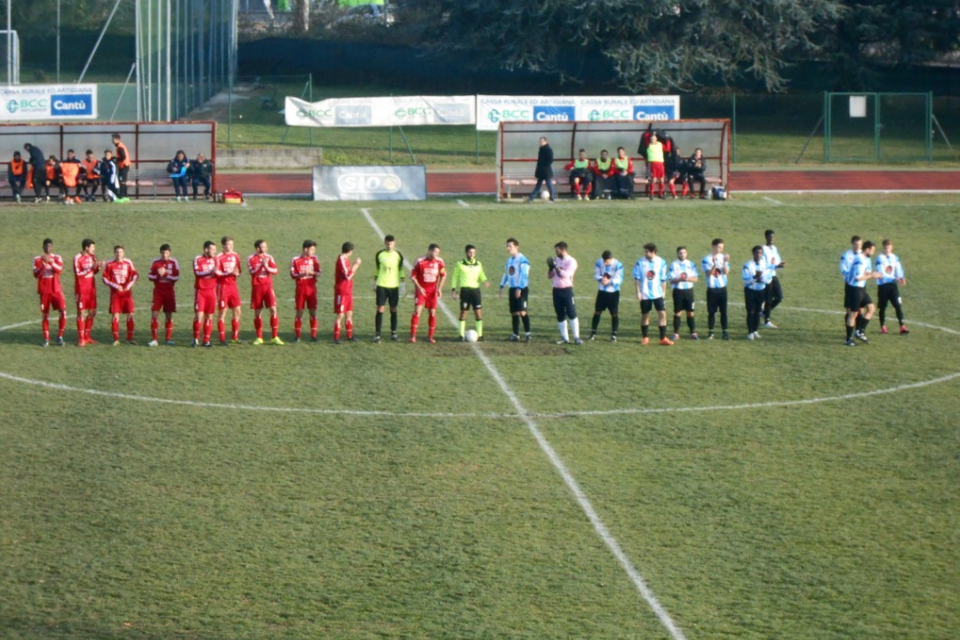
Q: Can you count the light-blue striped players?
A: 10